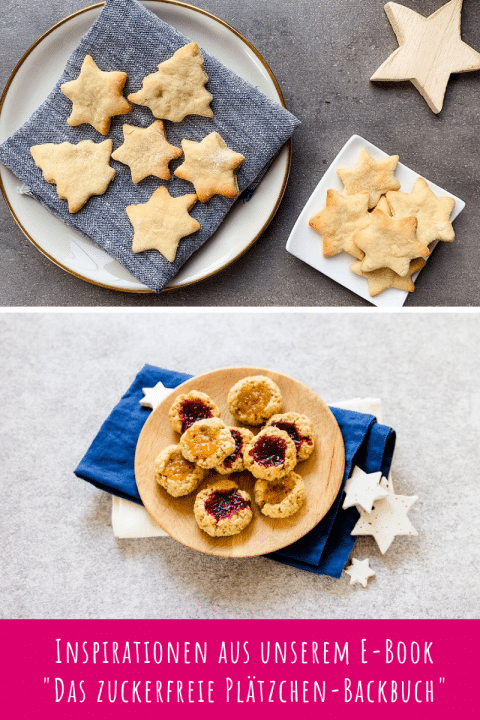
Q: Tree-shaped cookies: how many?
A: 2